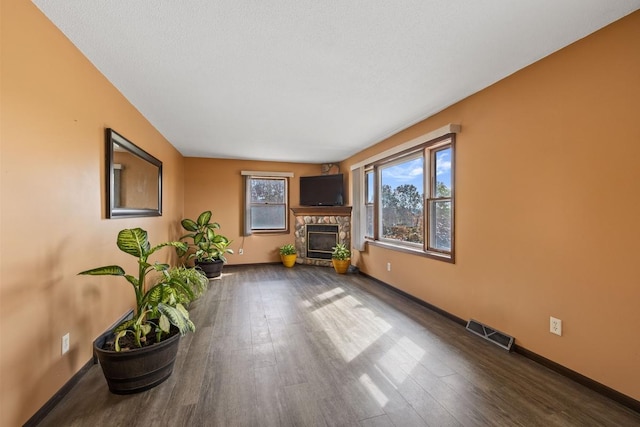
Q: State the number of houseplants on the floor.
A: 5